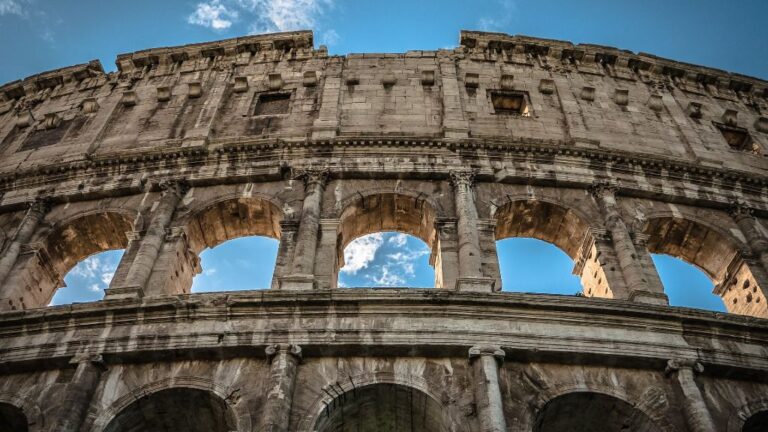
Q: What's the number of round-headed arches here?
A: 10